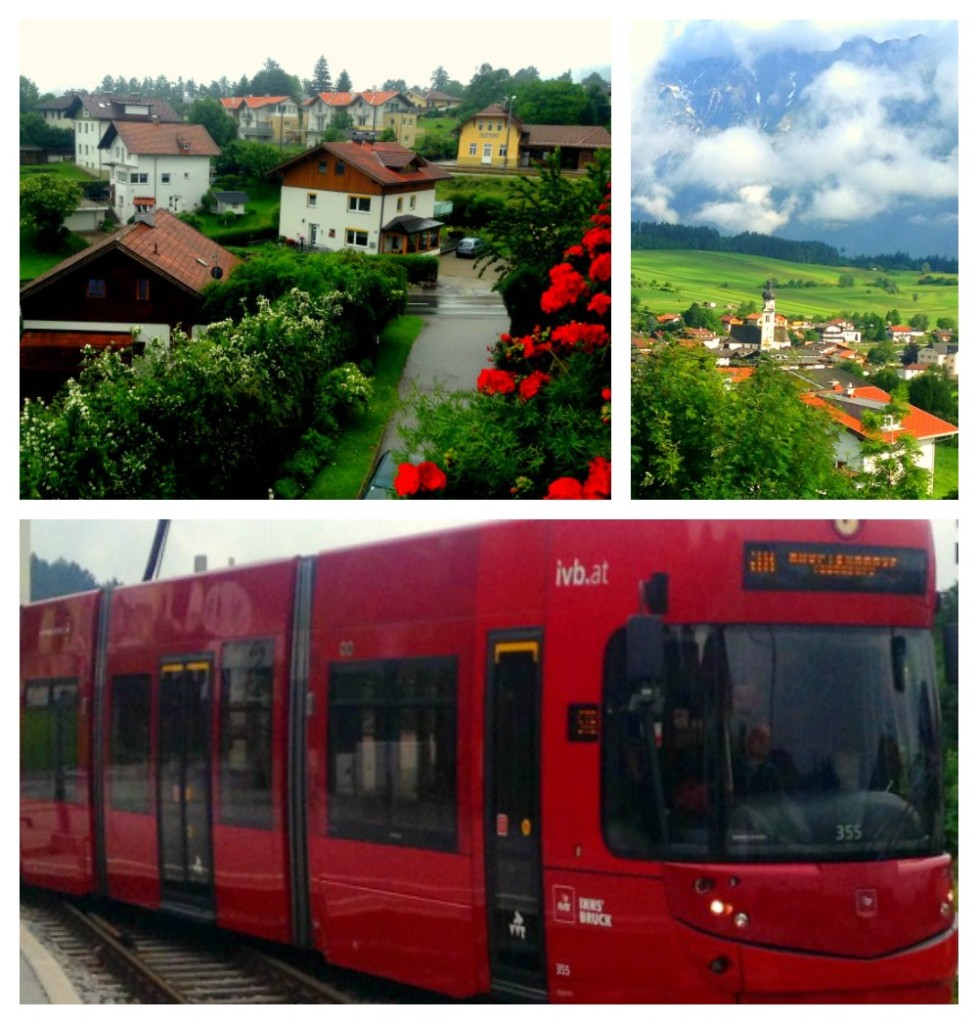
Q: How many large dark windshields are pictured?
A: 1